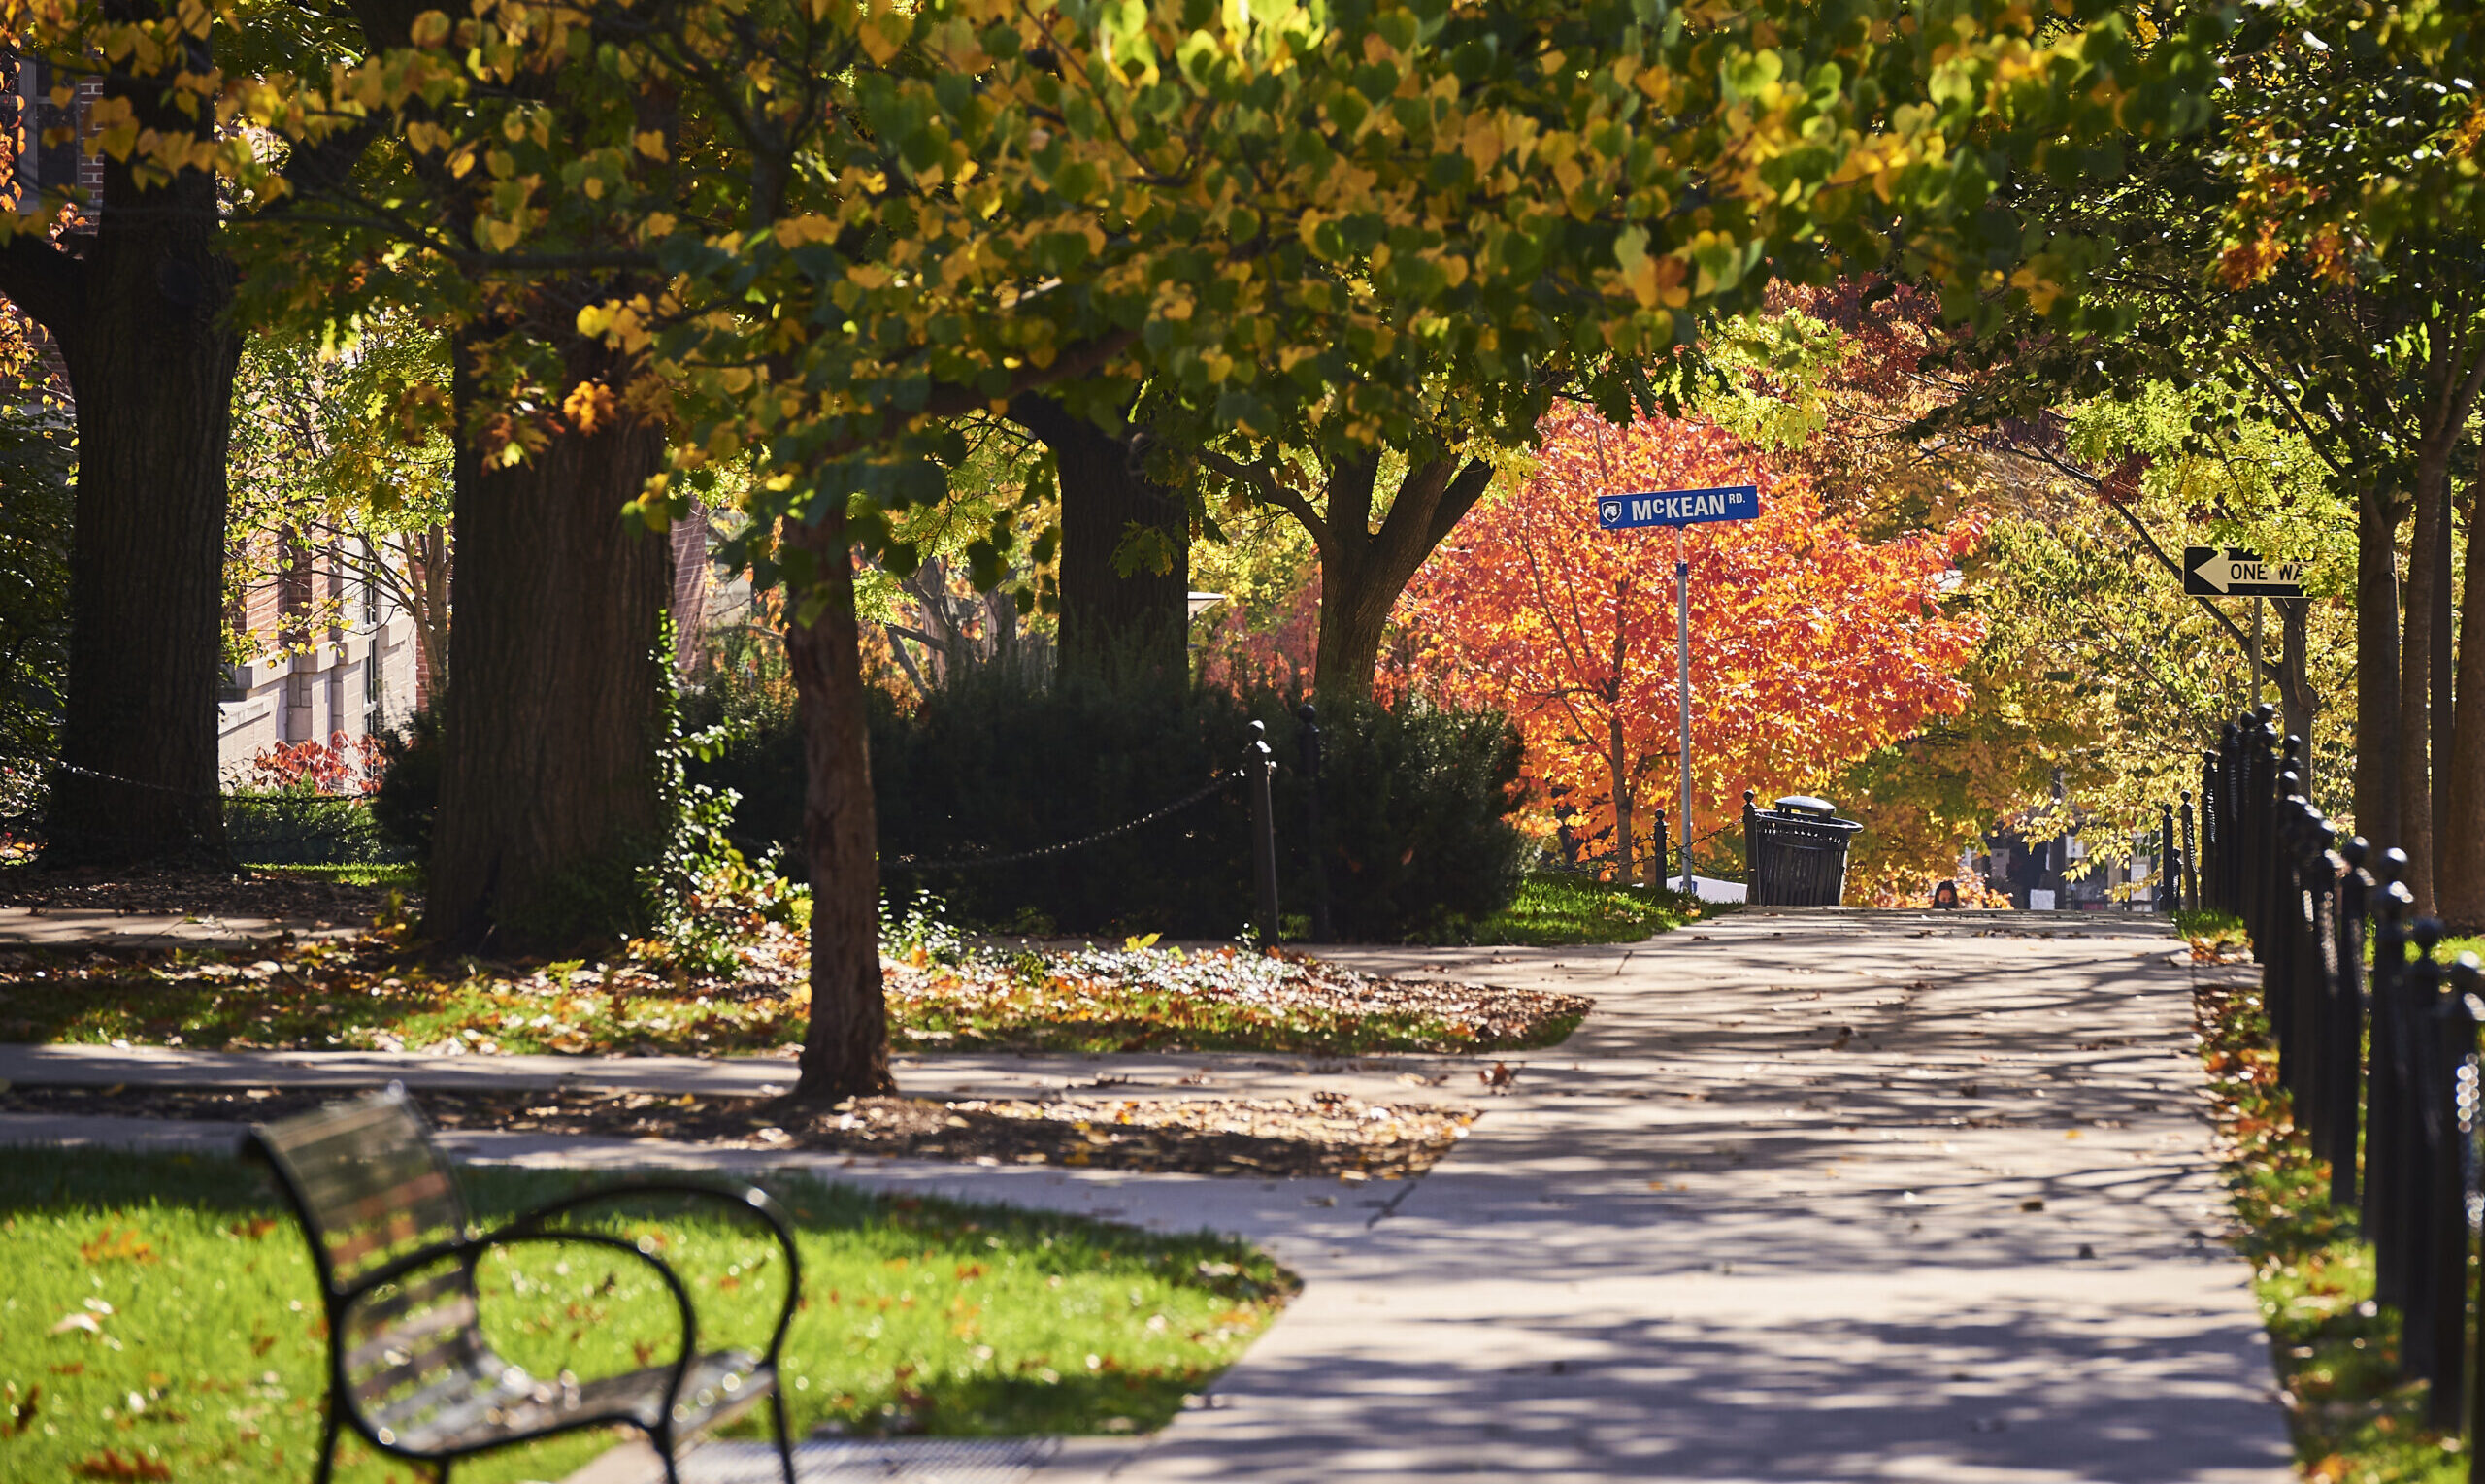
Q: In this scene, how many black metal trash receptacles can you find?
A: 1